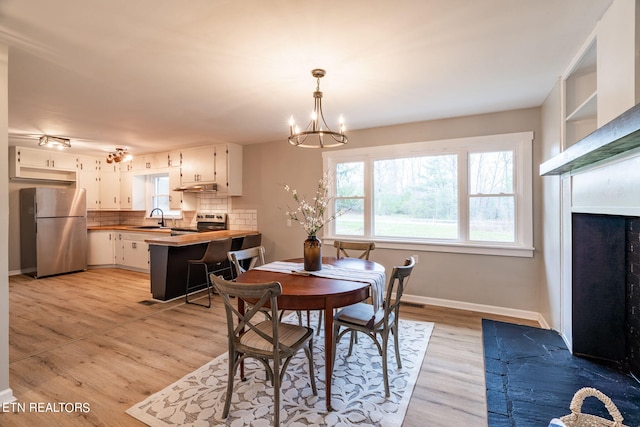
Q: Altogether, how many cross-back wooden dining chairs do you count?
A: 4